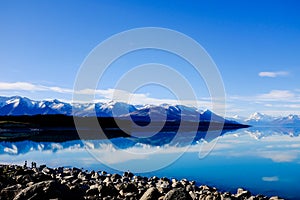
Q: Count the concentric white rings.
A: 2